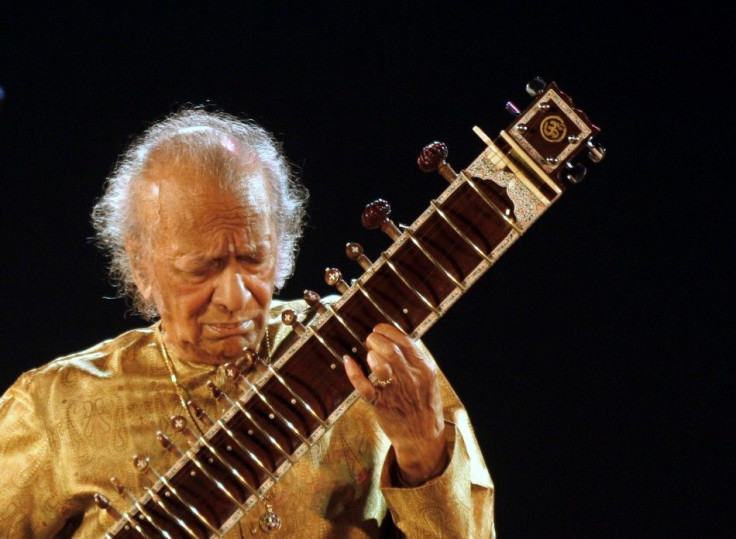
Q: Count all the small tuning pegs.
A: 13